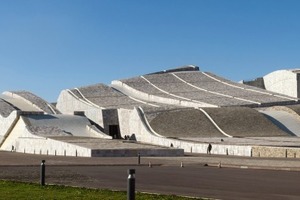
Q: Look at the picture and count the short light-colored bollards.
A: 3